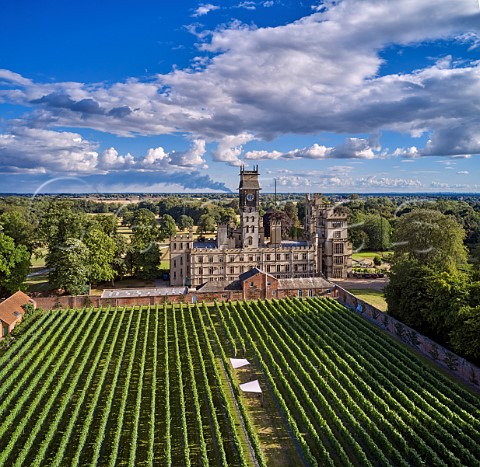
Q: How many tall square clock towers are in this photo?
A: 1